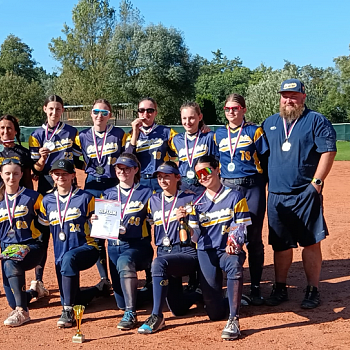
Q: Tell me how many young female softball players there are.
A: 10